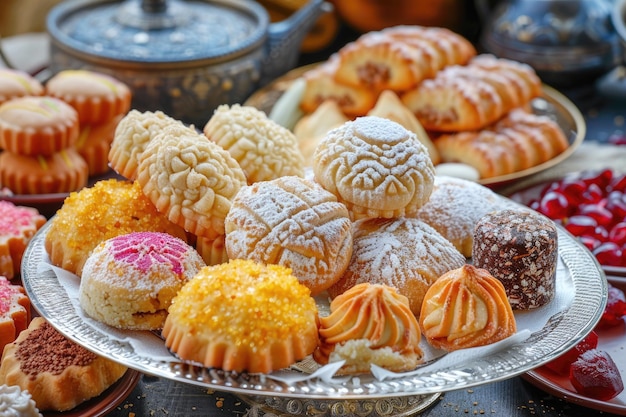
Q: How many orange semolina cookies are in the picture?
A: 2